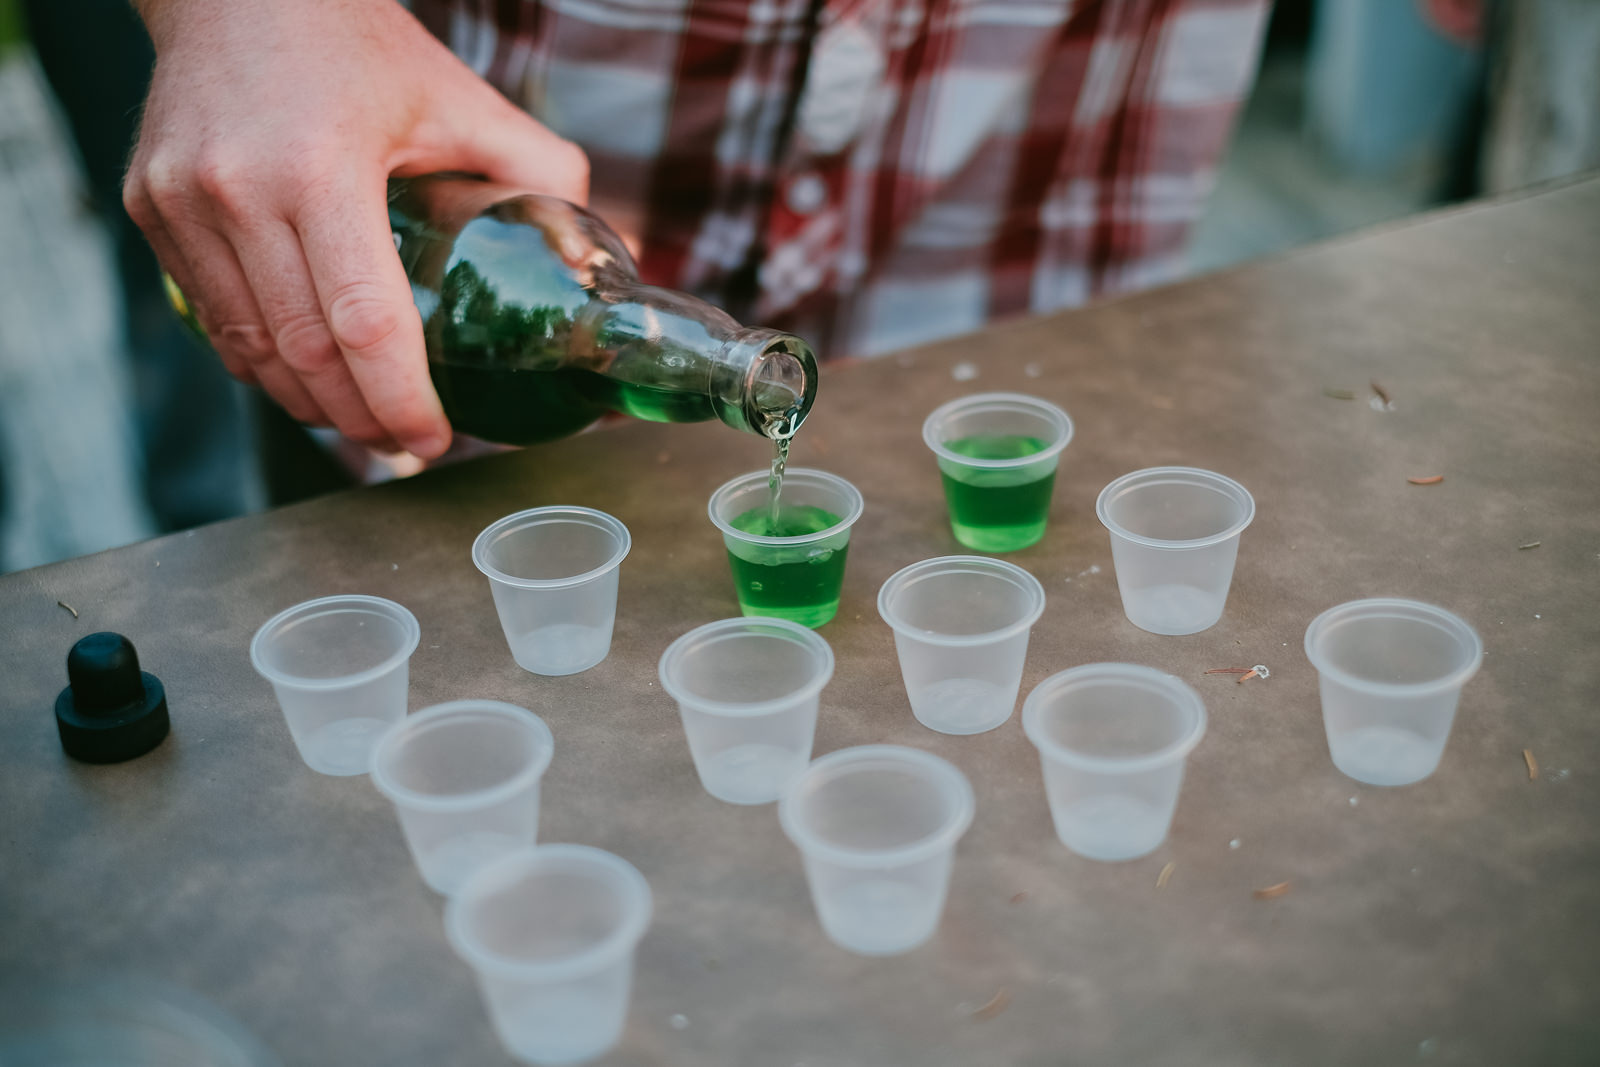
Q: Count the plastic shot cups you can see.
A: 12